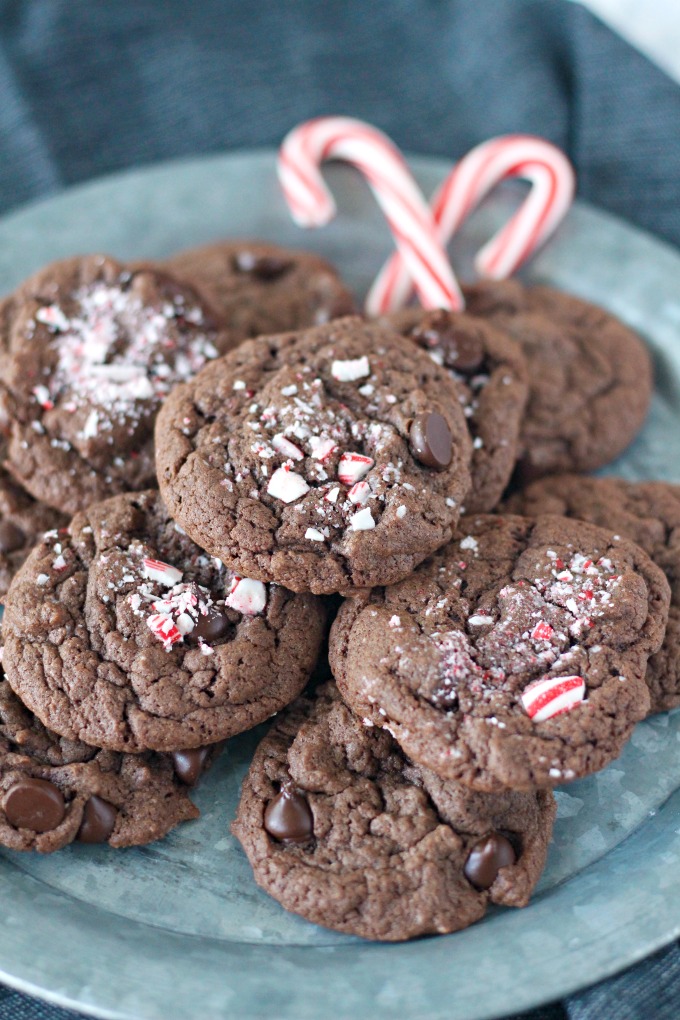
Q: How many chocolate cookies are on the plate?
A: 11